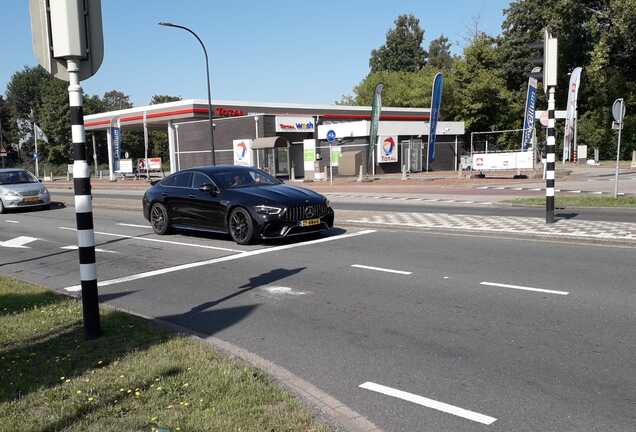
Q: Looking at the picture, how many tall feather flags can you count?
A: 4